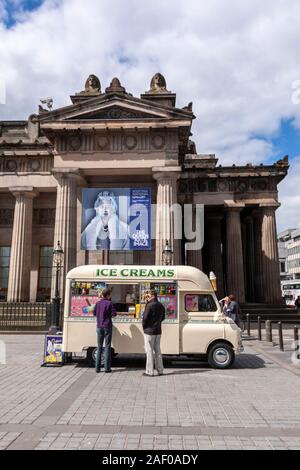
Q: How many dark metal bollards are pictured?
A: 4